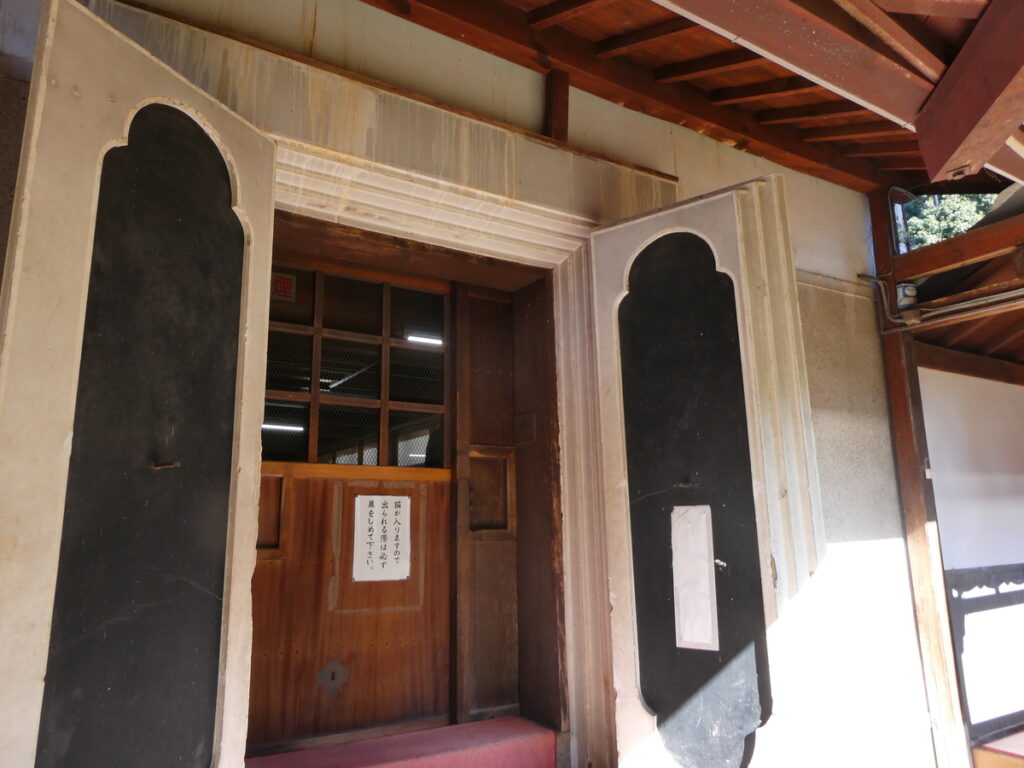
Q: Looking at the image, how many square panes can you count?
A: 9